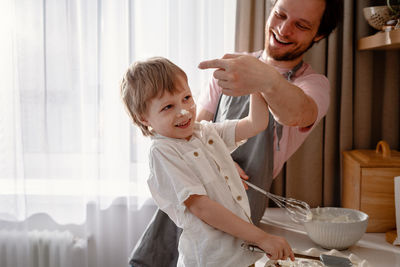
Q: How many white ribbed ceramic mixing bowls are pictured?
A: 1